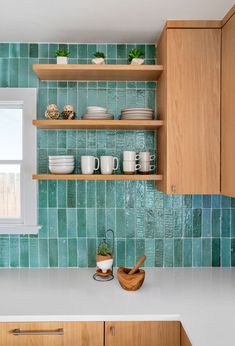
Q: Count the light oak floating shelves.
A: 3